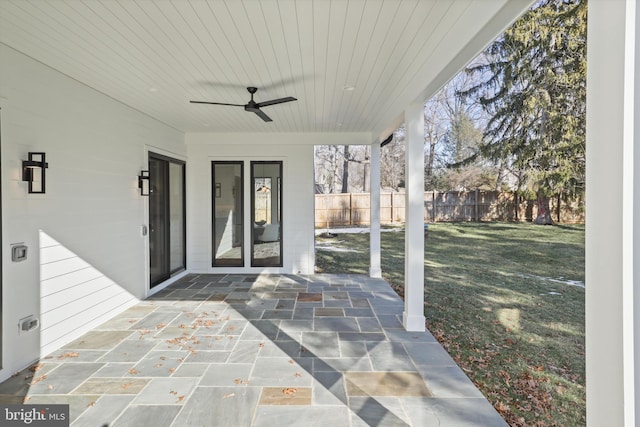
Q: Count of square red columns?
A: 0